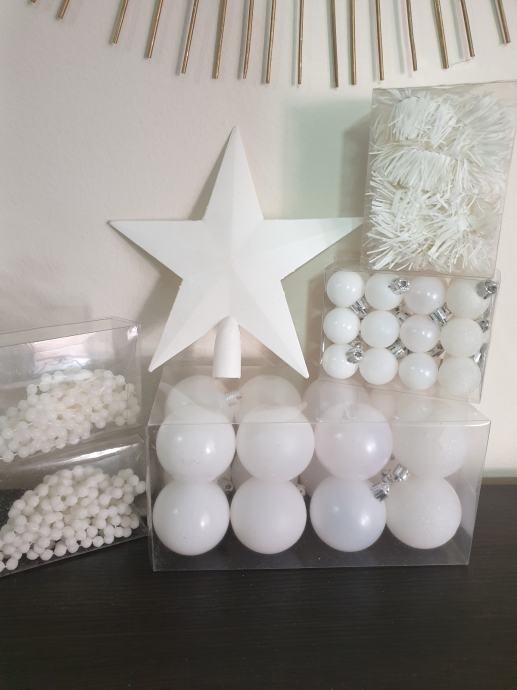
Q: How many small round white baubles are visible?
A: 12